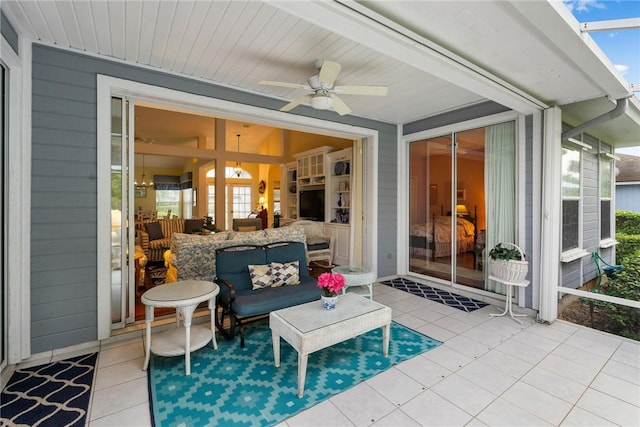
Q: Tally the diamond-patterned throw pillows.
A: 2